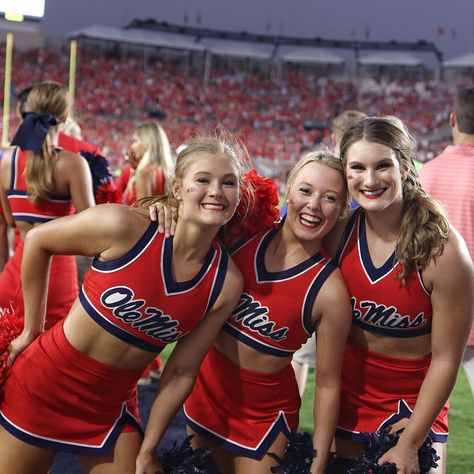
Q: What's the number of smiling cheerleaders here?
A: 3